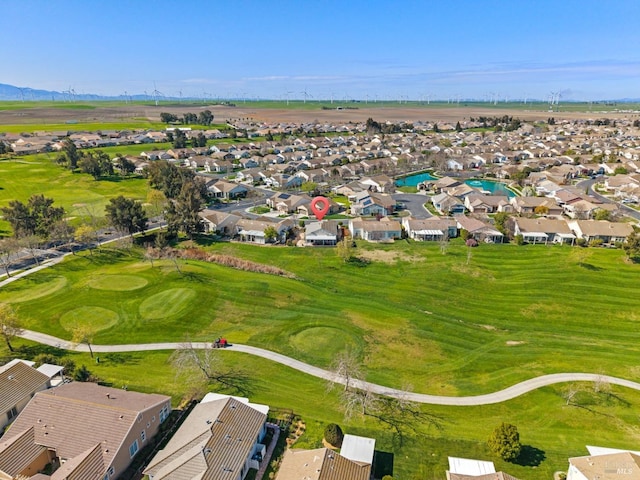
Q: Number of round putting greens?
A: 5